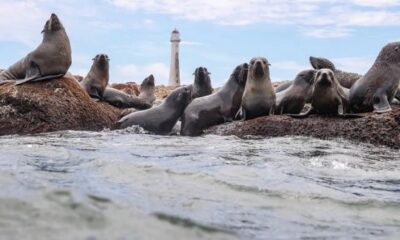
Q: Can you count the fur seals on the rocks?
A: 11